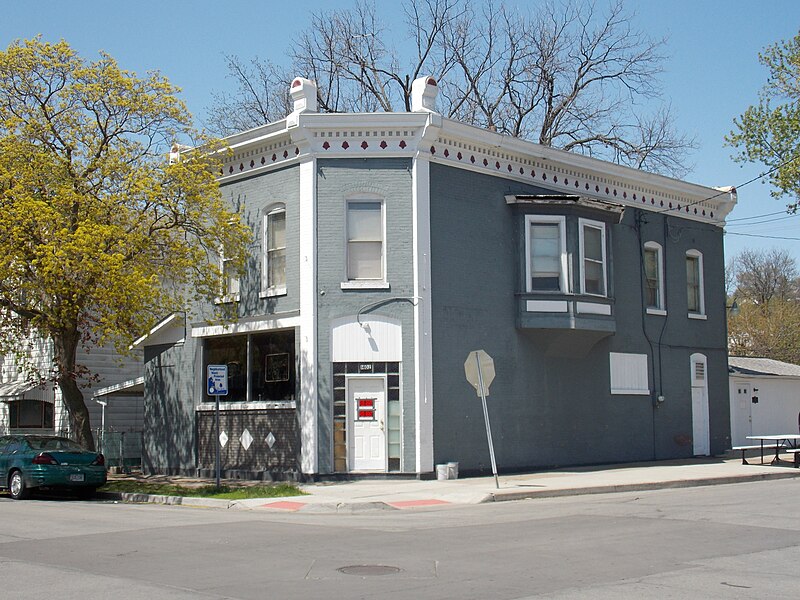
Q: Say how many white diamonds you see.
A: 3